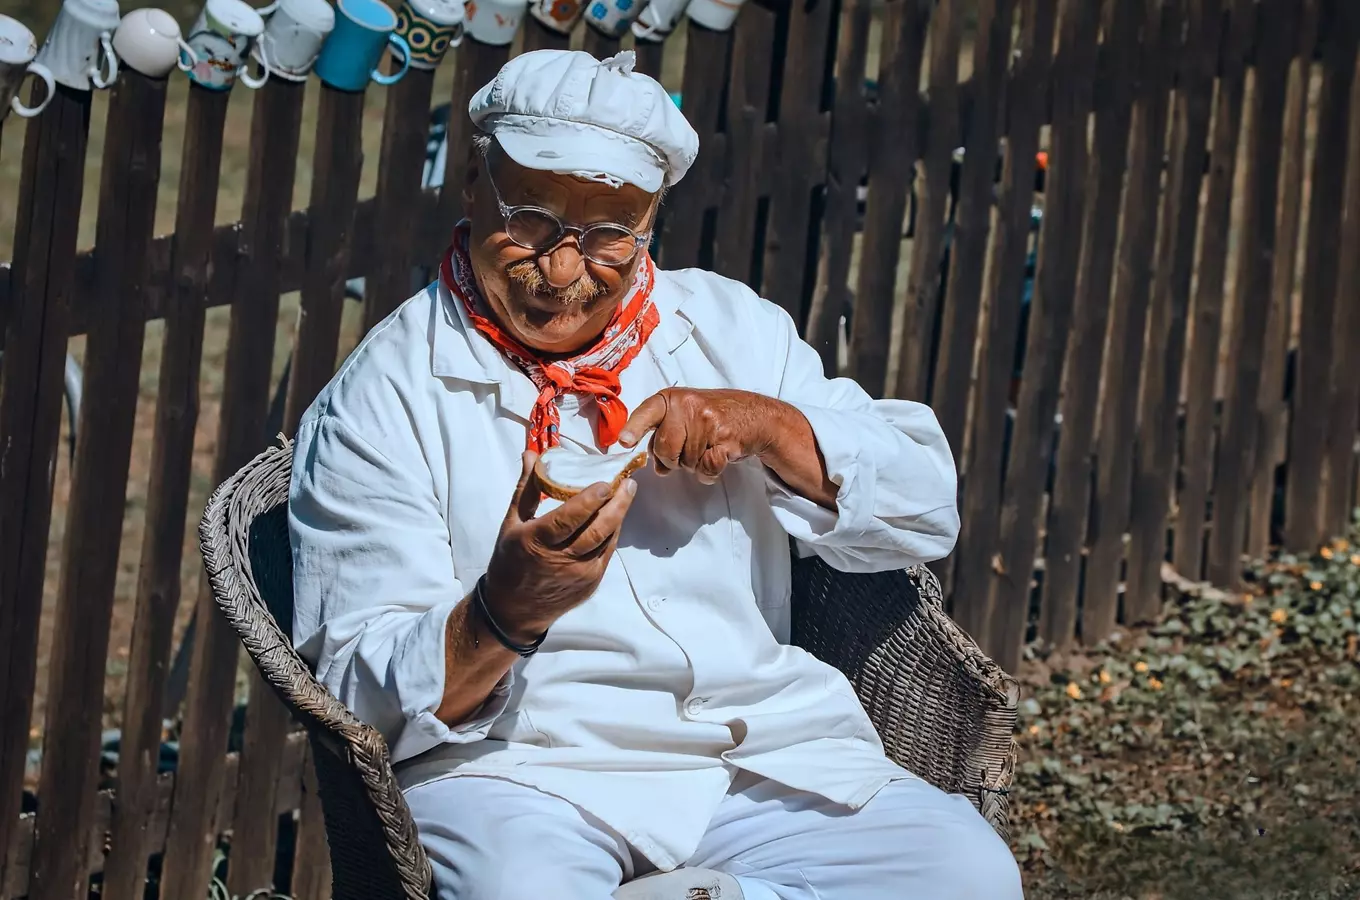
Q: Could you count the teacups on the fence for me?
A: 12